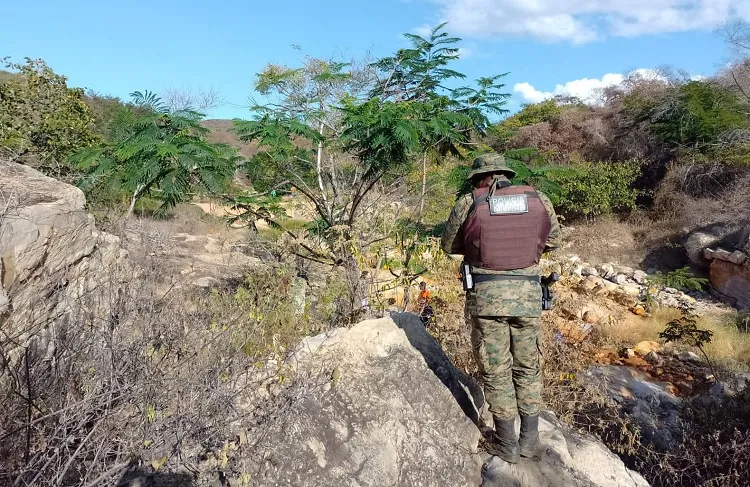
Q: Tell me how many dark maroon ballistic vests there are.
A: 1